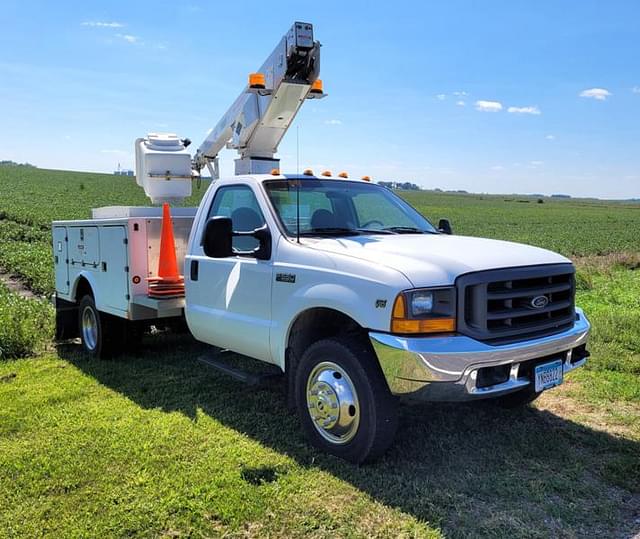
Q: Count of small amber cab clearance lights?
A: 5